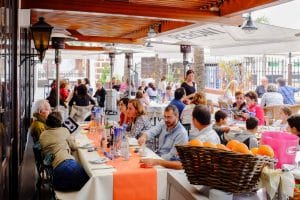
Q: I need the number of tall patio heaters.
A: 4